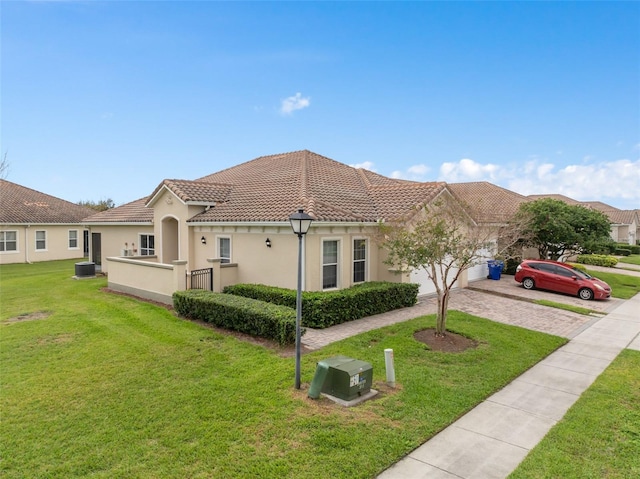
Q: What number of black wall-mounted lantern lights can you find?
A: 2